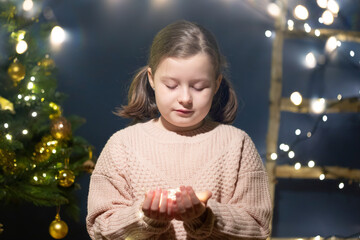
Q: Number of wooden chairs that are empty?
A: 0